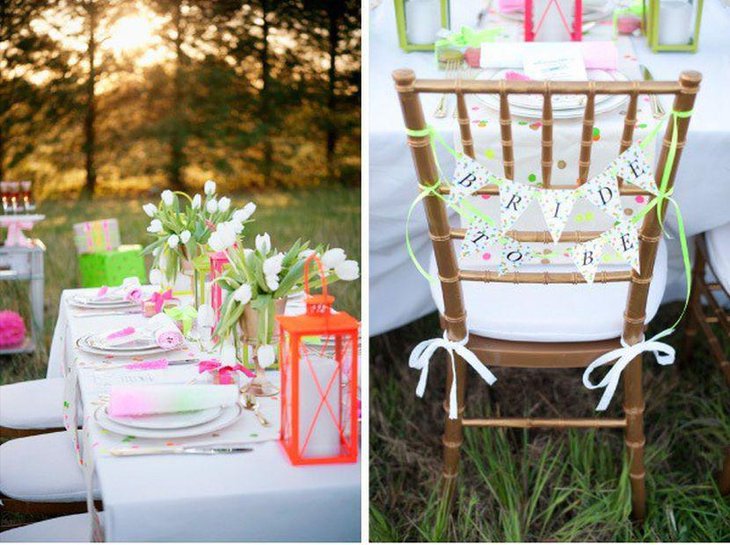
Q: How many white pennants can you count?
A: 9